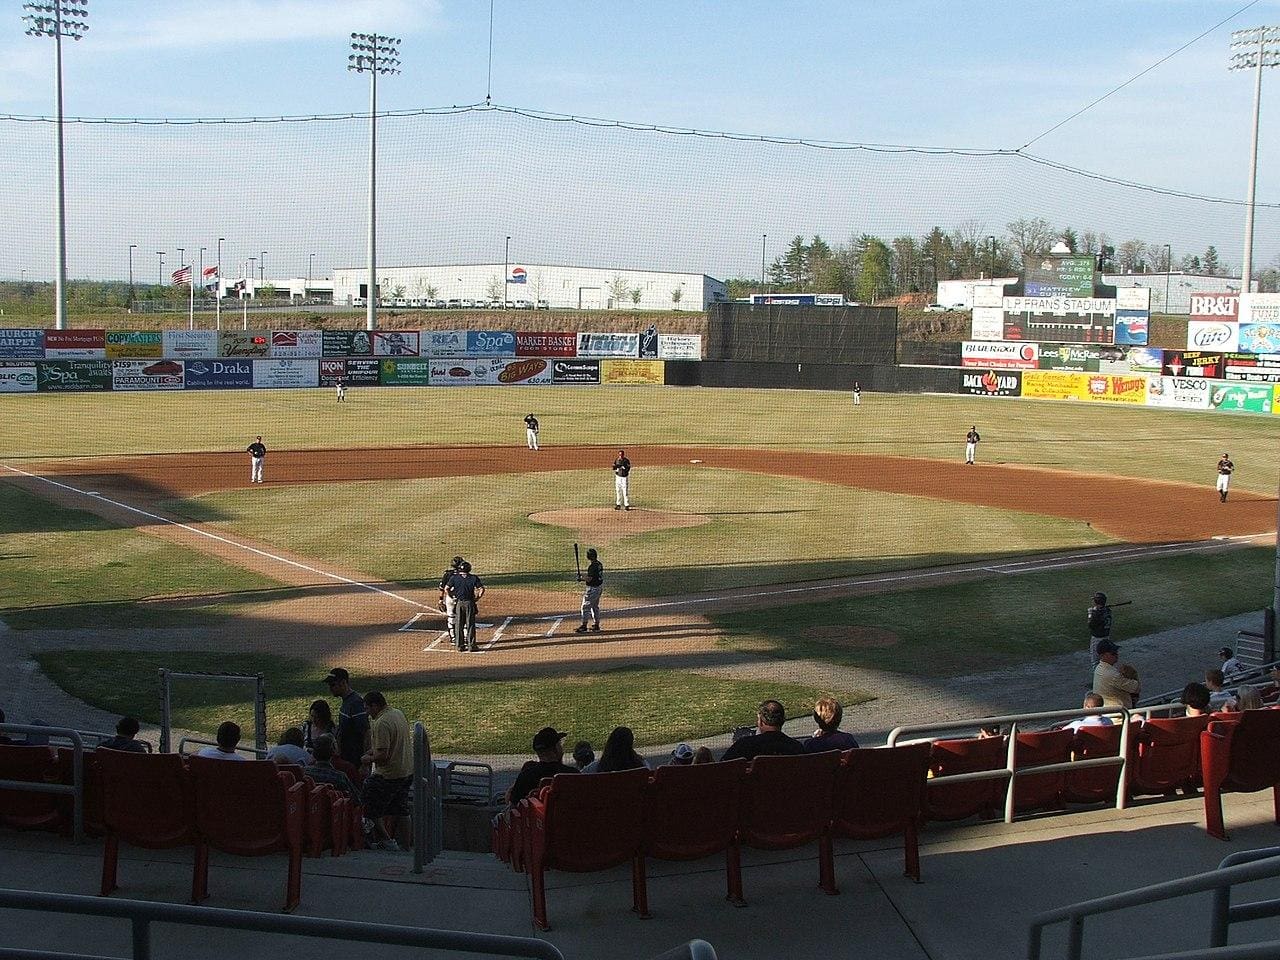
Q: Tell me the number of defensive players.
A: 8